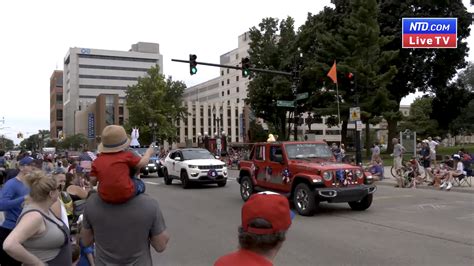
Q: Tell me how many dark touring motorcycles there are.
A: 0